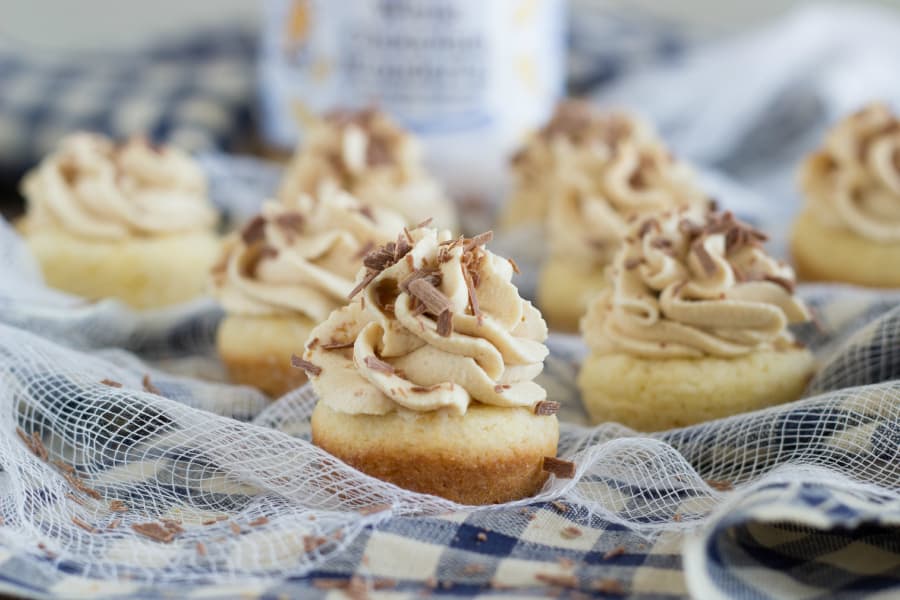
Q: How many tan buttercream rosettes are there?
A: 8